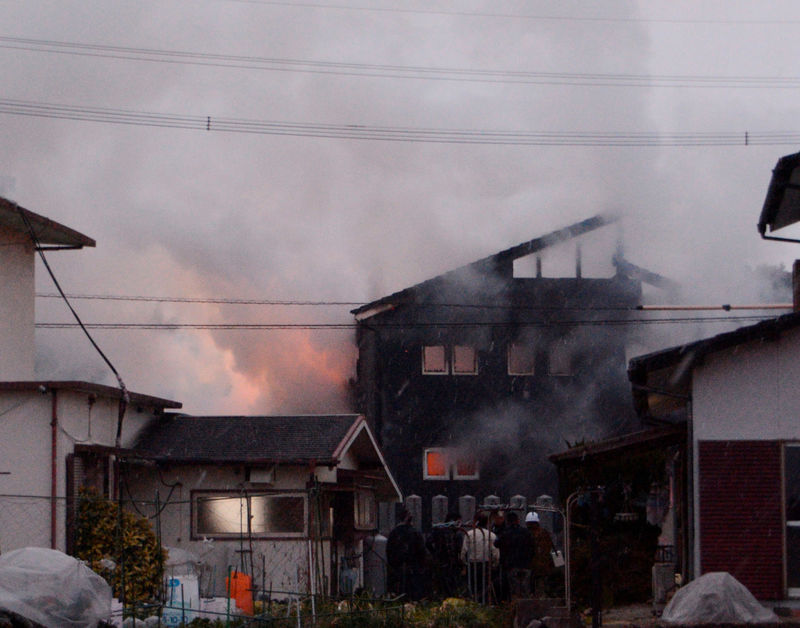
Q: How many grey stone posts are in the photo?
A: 7